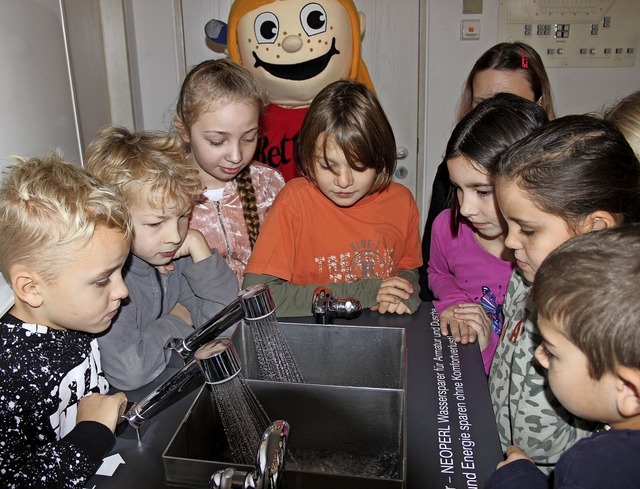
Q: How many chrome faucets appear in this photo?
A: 4